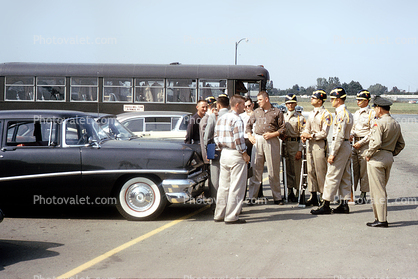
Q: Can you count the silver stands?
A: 3